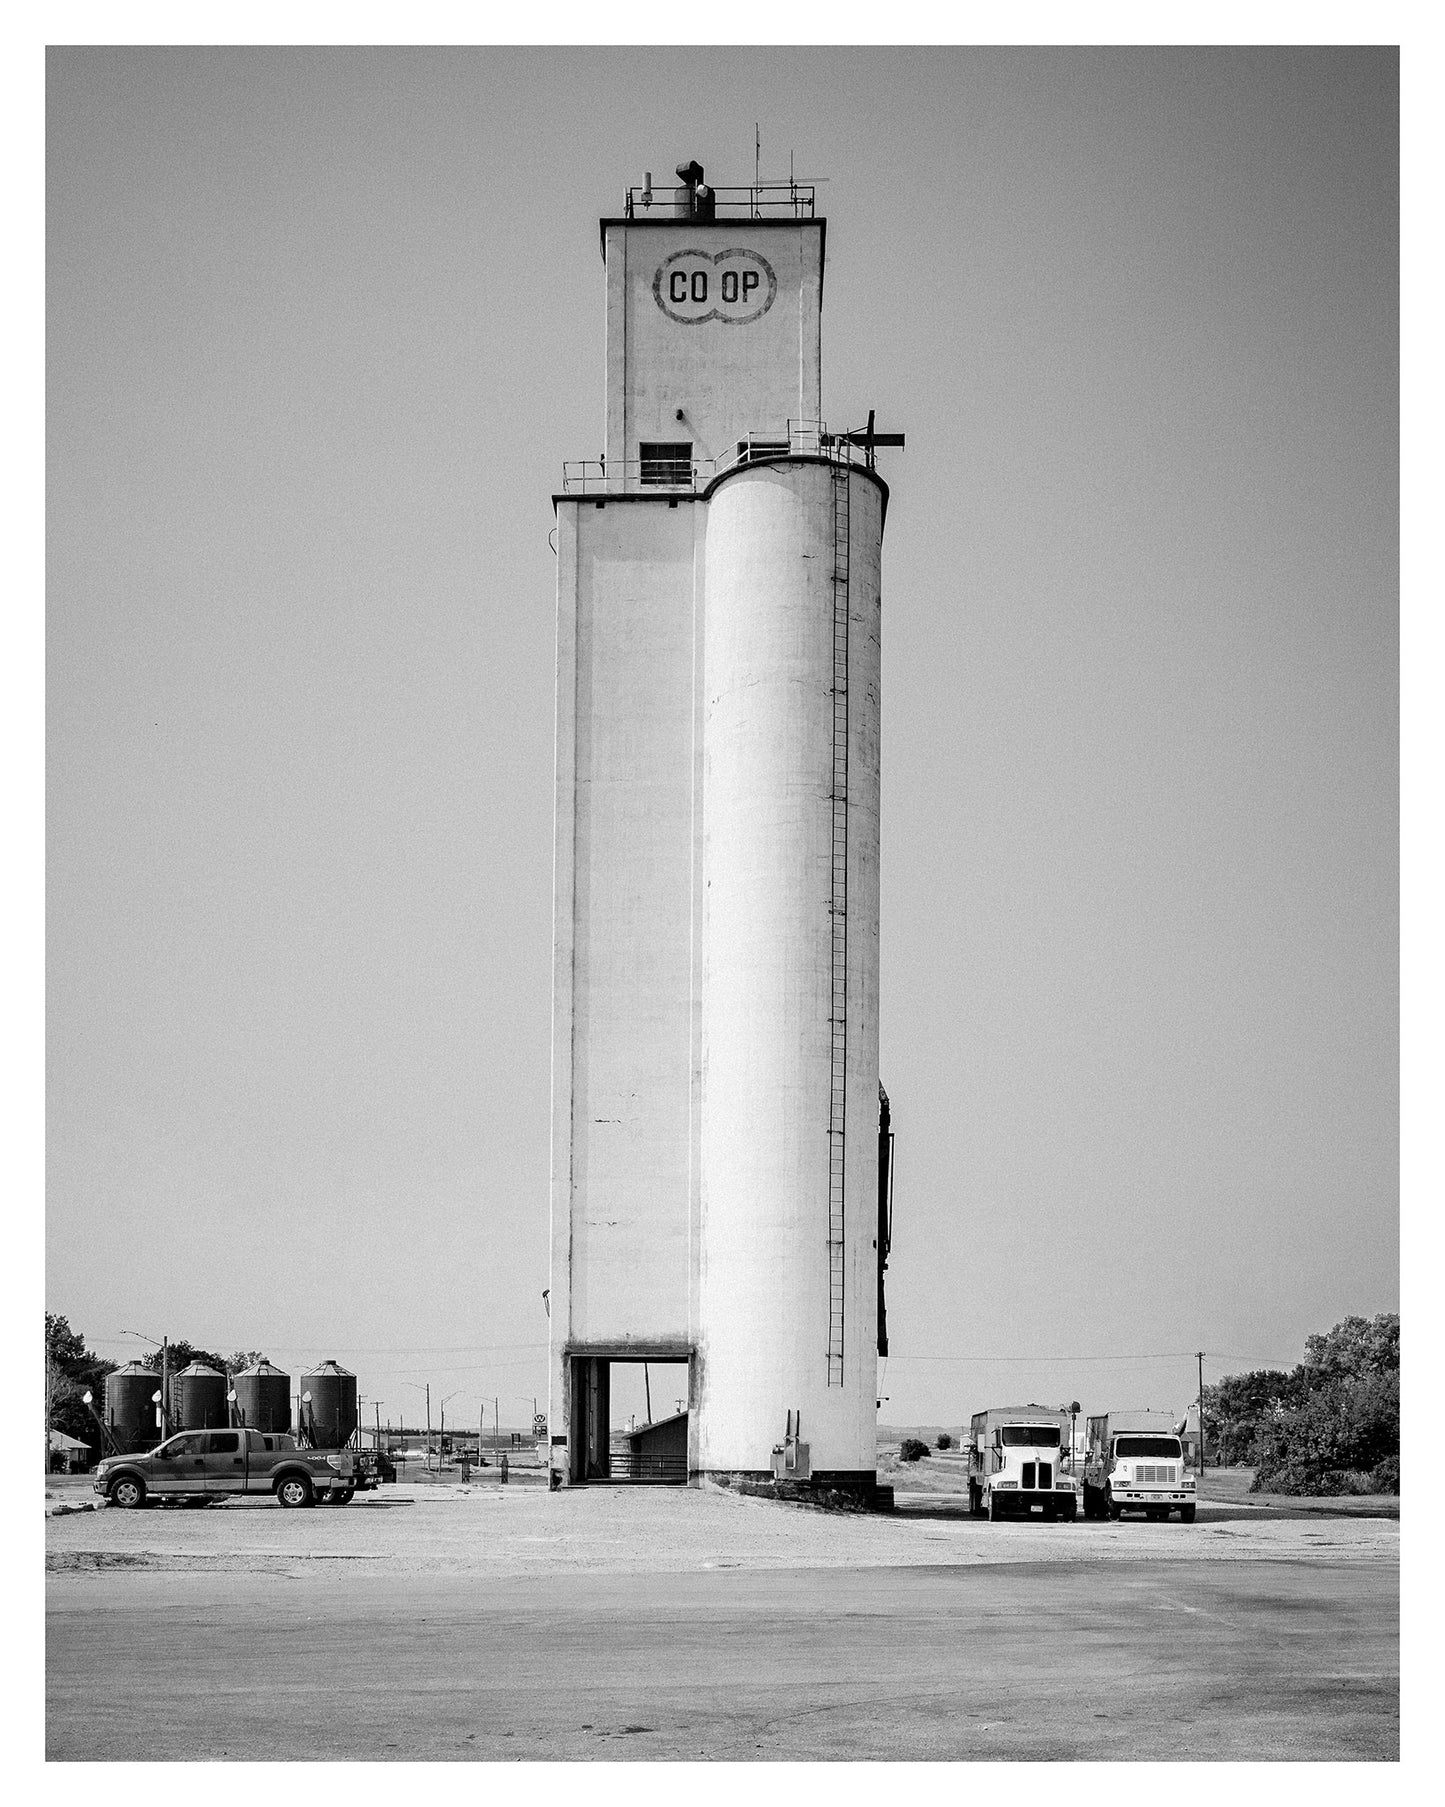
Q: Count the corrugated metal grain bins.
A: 4